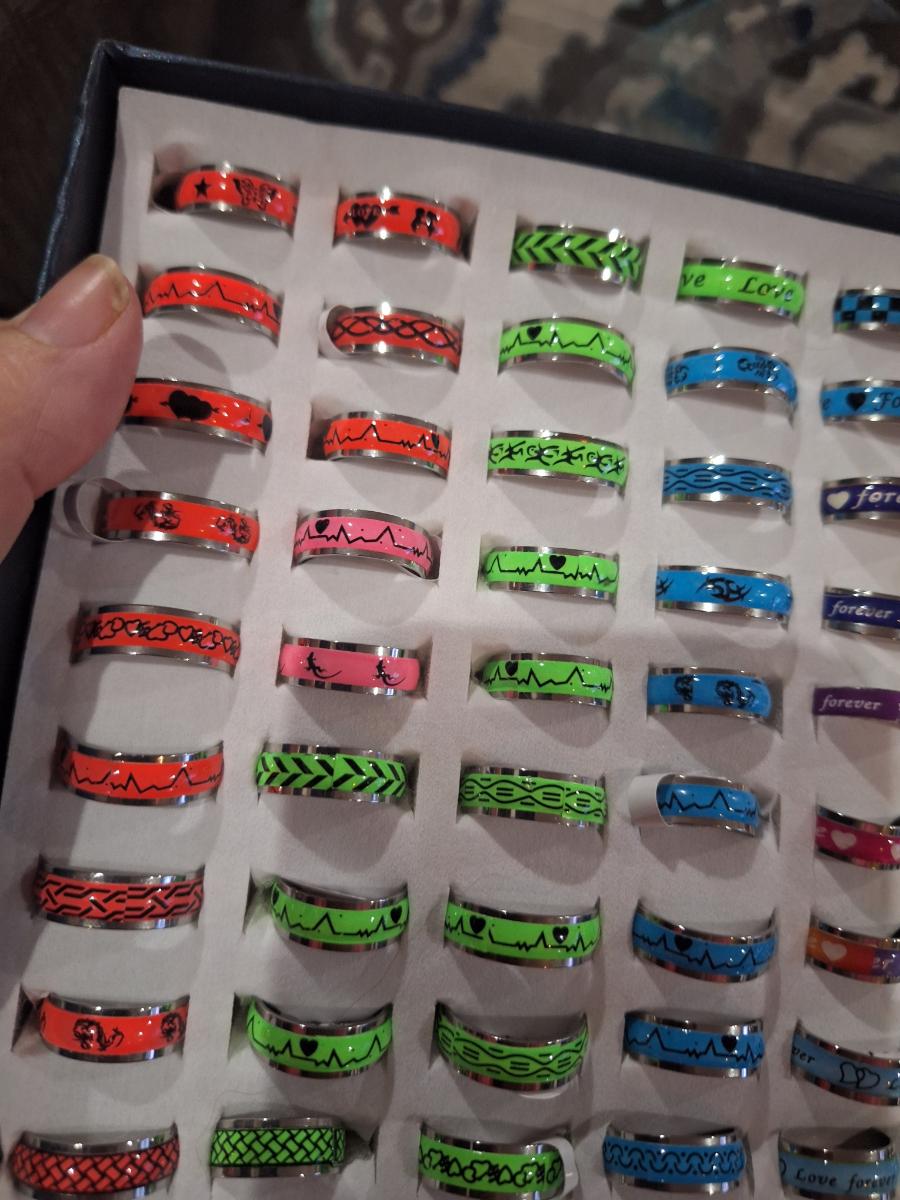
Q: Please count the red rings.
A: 12